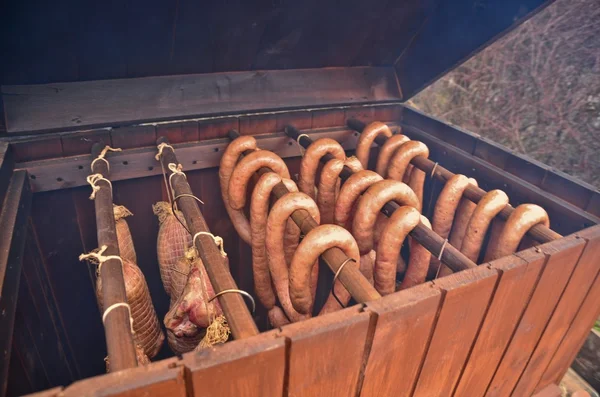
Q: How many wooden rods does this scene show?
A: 5